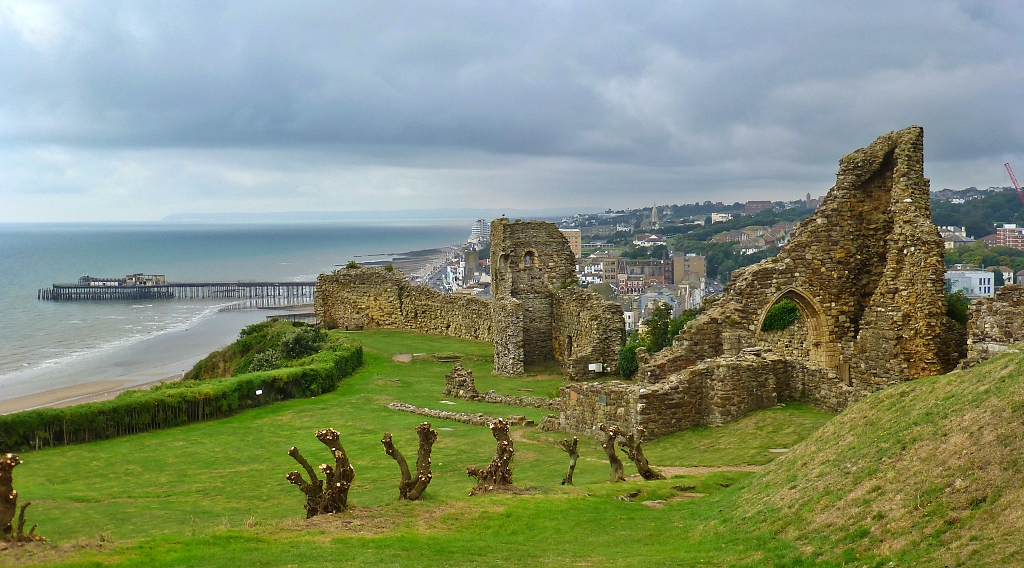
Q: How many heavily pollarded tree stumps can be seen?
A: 7